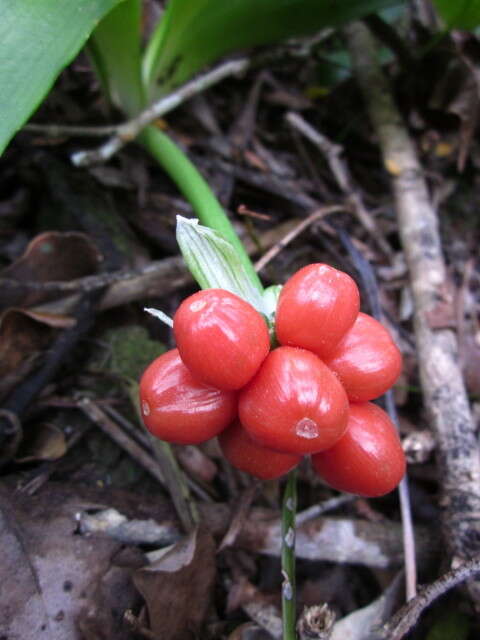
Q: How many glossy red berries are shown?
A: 7